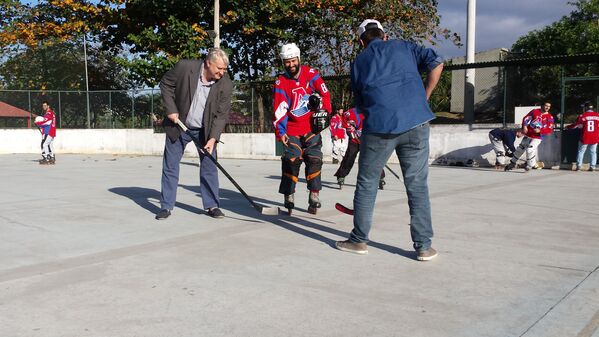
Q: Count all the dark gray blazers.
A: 1